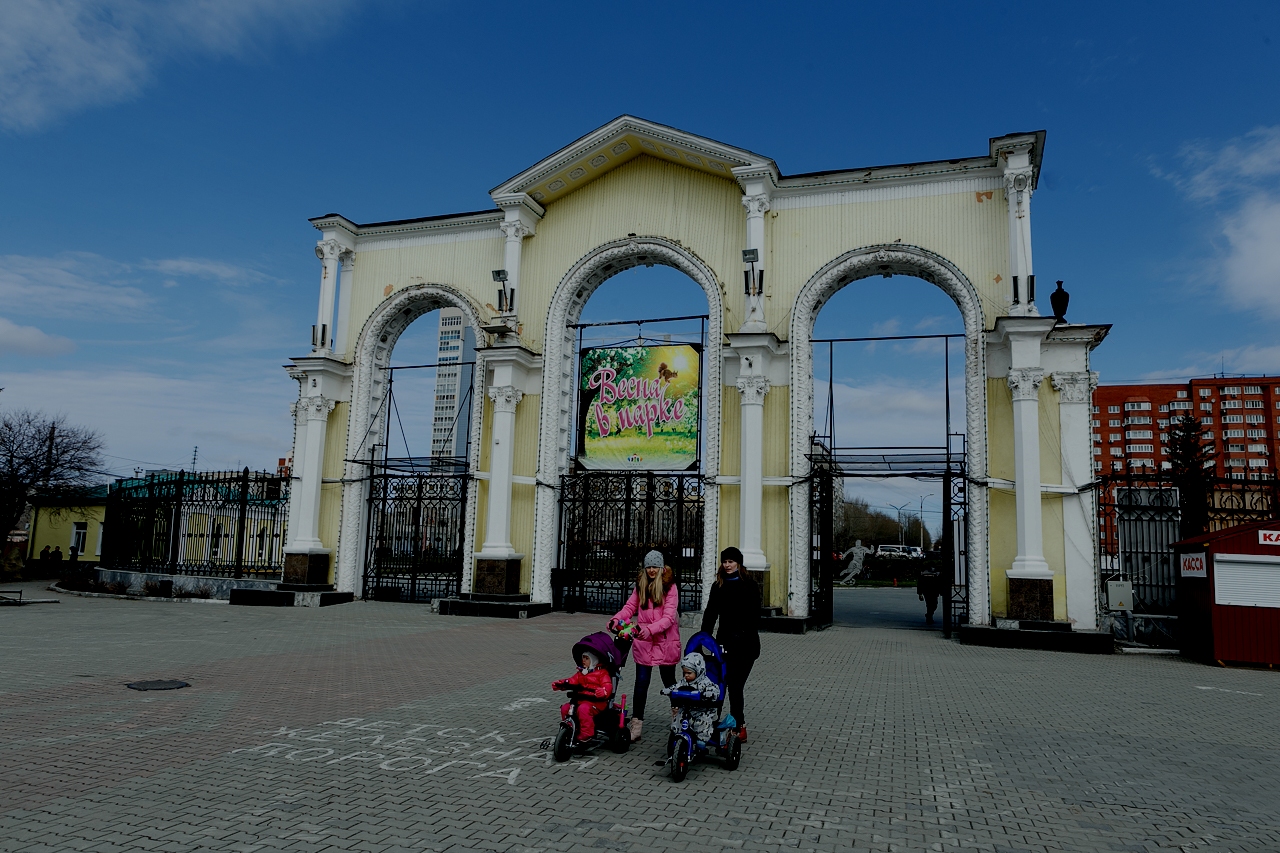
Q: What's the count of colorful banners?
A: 1